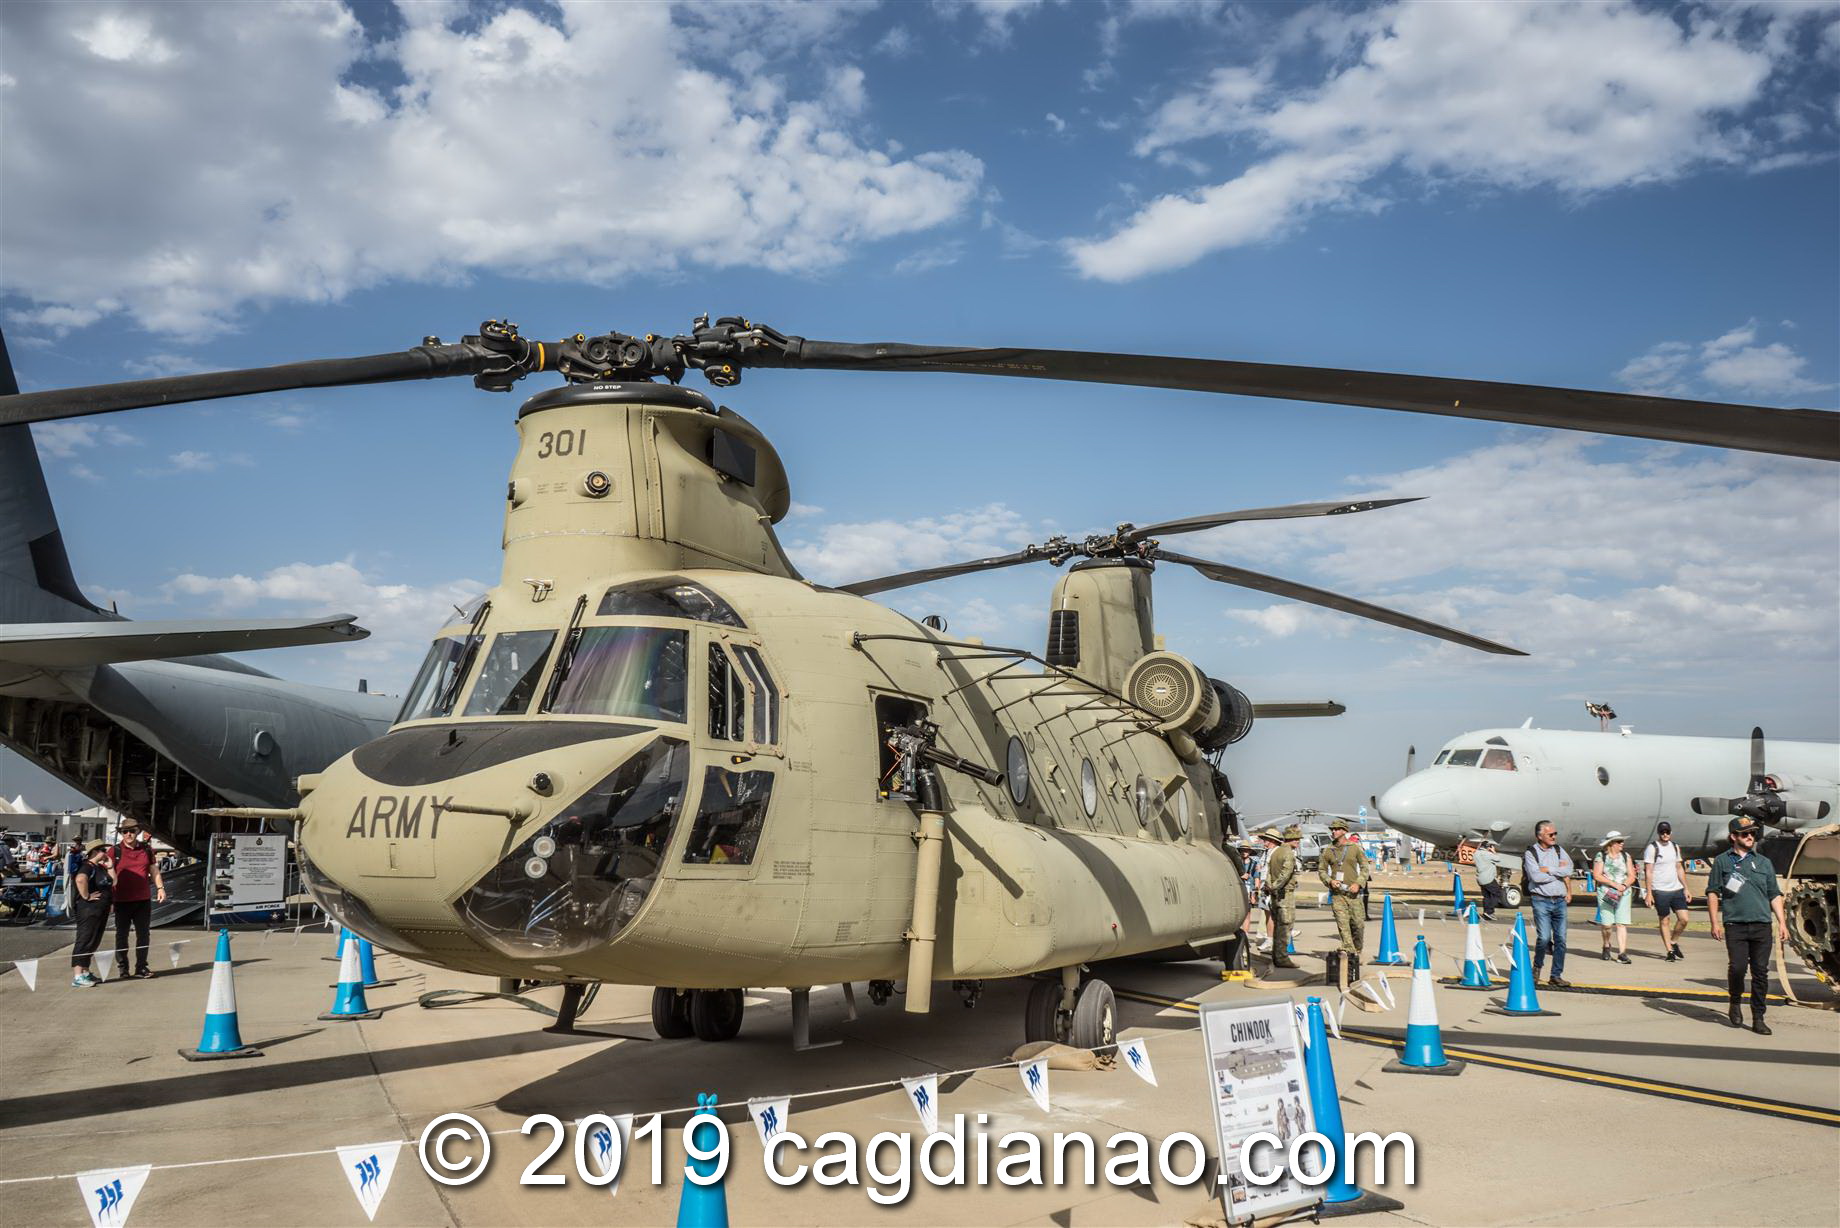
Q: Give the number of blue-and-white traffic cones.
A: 4